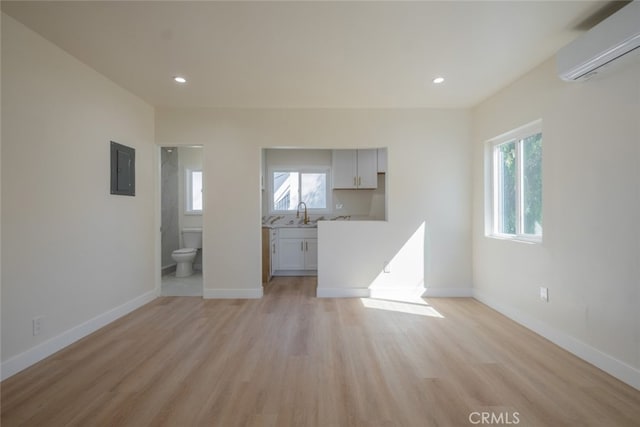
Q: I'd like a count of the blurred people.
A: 0